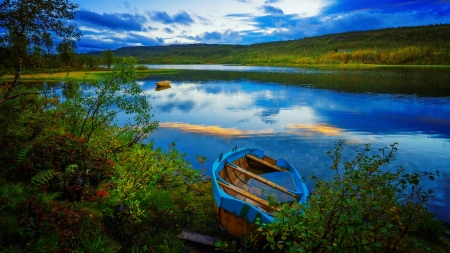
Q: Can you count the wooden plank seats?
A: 3